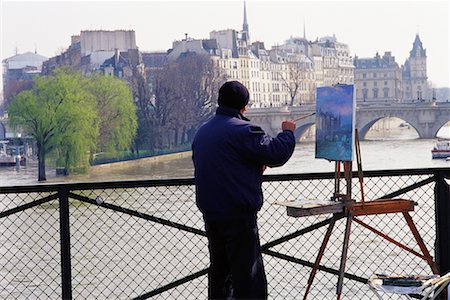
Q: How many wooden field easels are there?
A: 1